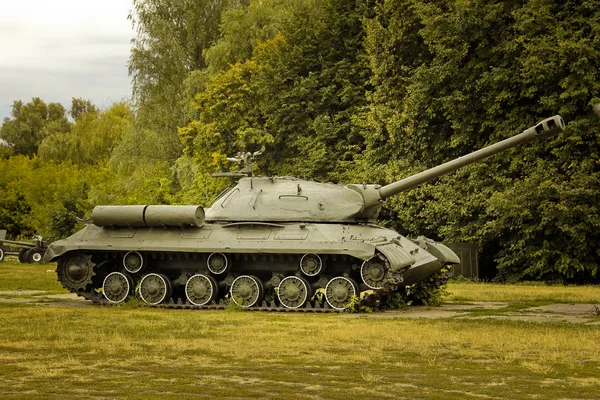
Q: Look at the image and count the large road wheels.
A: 6